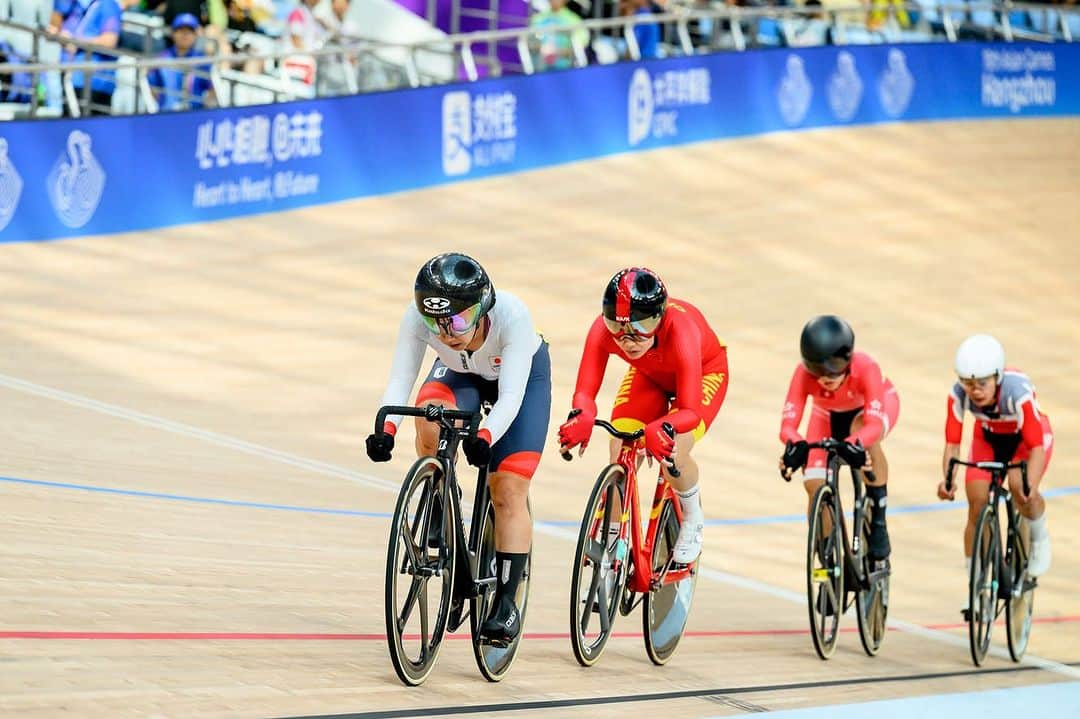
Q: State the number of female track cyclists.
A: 4